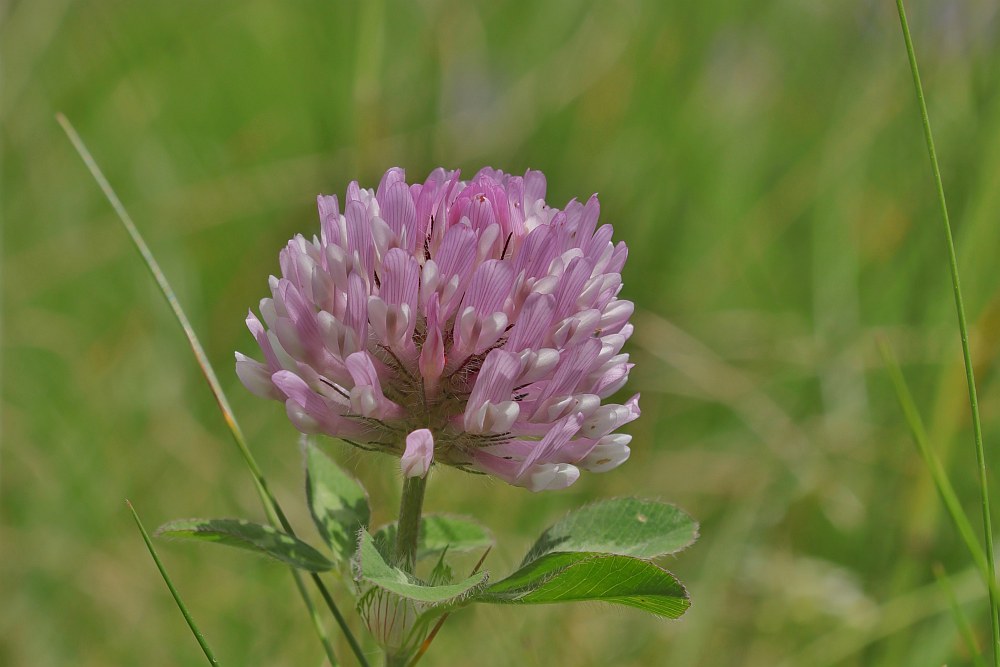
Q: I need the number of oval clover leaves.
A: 6